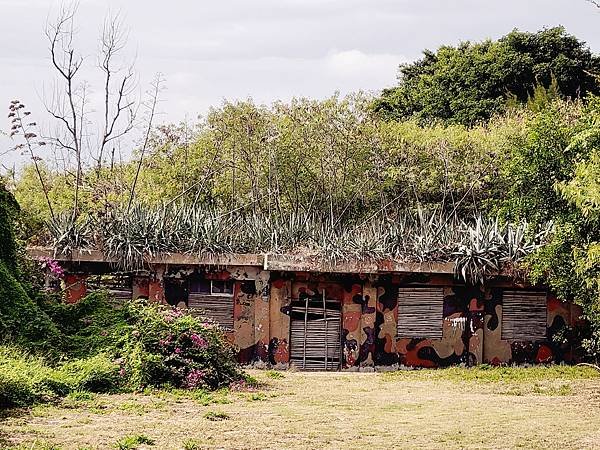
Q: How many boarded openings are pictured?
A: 5